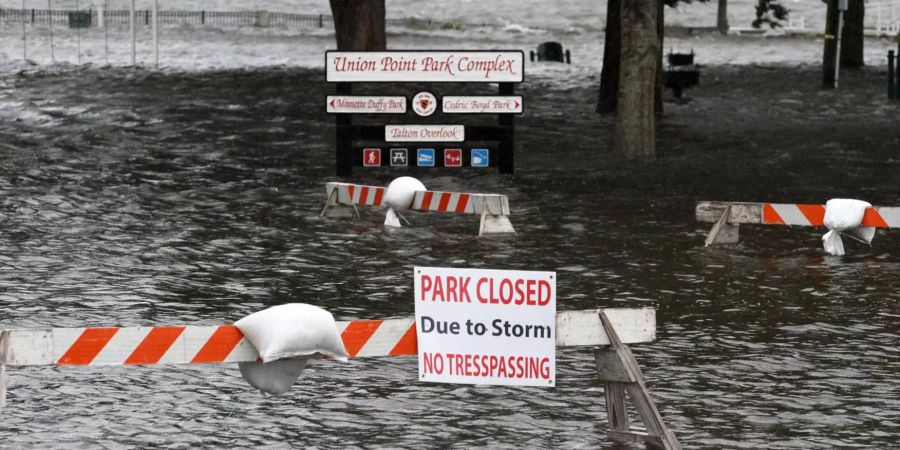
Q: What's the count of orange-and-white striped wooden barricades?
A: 3